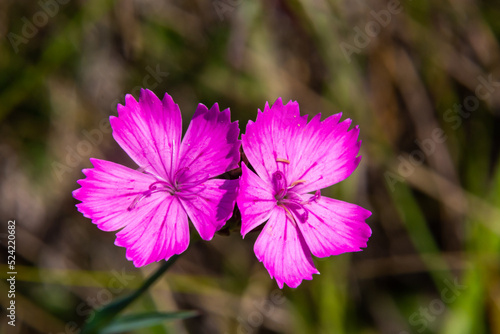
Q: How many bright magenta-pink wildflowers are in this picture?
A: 2